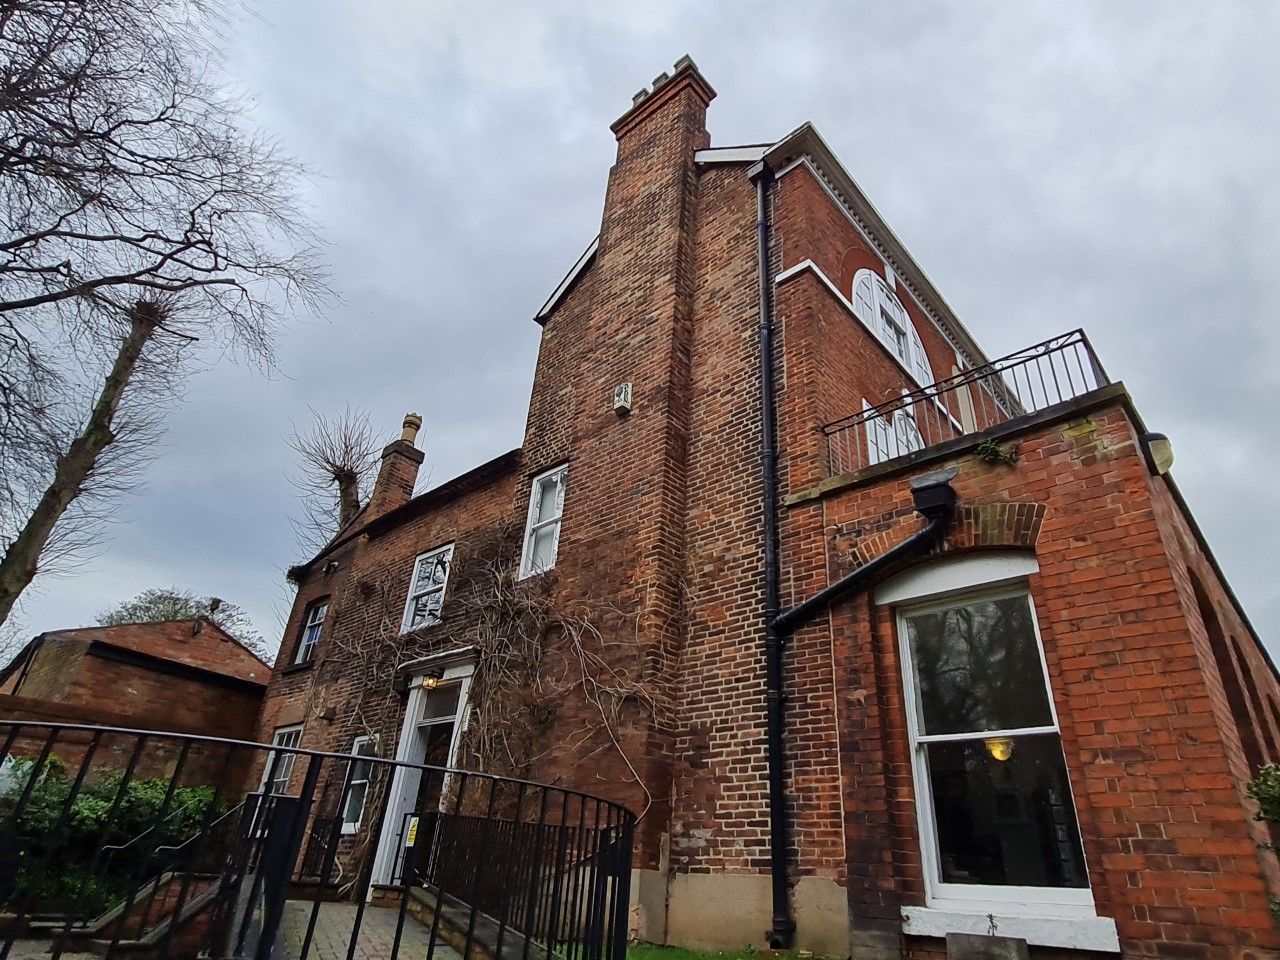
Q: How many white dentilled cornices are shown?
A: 1